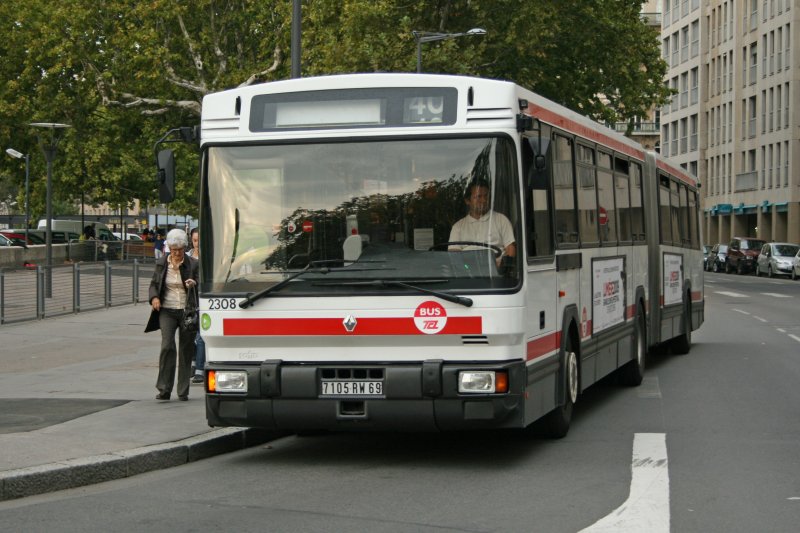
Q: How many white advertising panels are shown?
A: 2